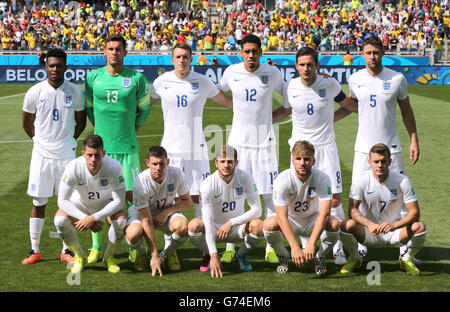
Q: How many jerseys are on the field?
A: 11